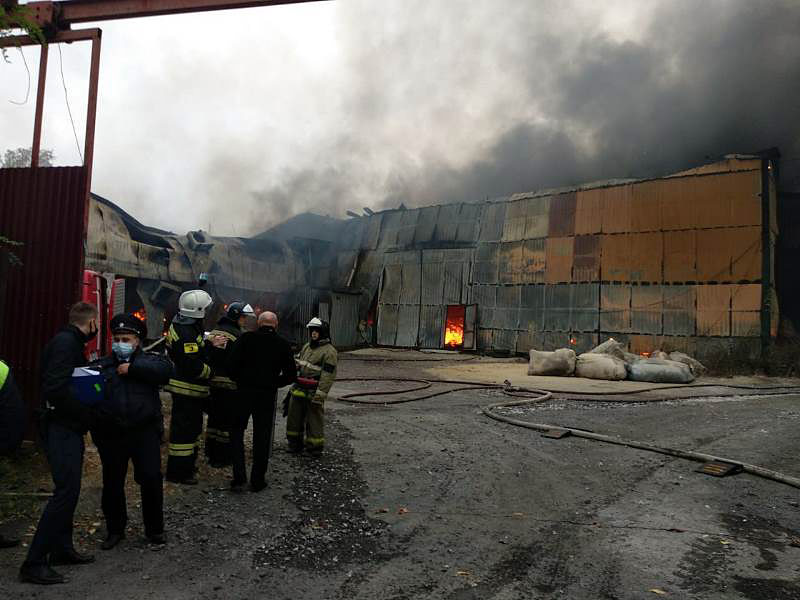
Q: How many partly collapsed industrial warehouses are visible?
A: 1